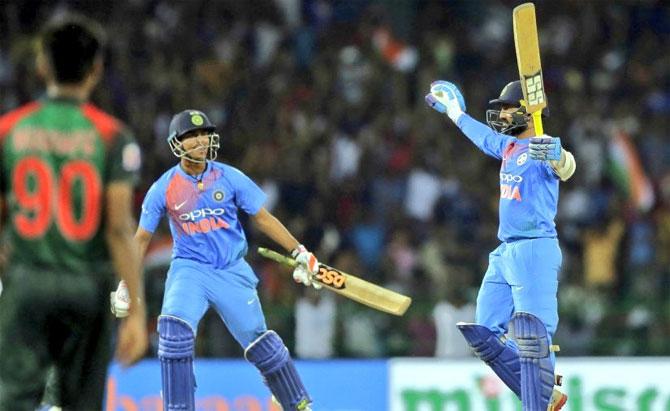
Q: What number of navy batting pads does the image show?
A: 4